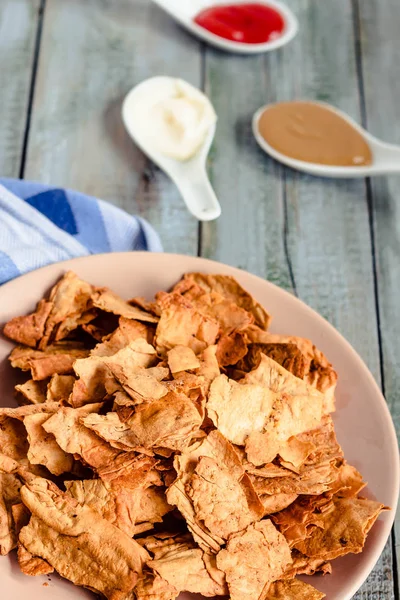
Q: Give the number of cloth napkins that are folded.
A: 1